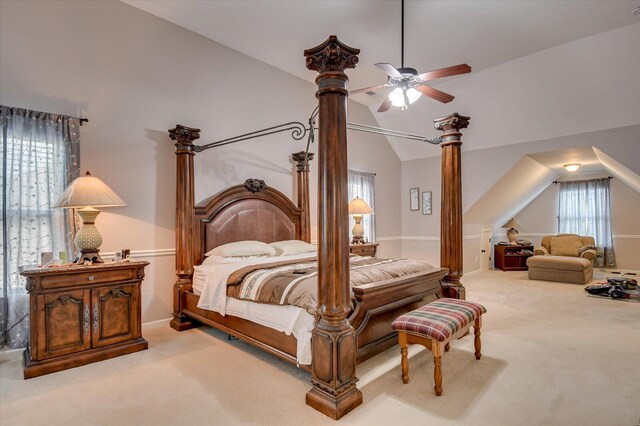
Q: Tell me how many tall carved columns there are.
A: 4